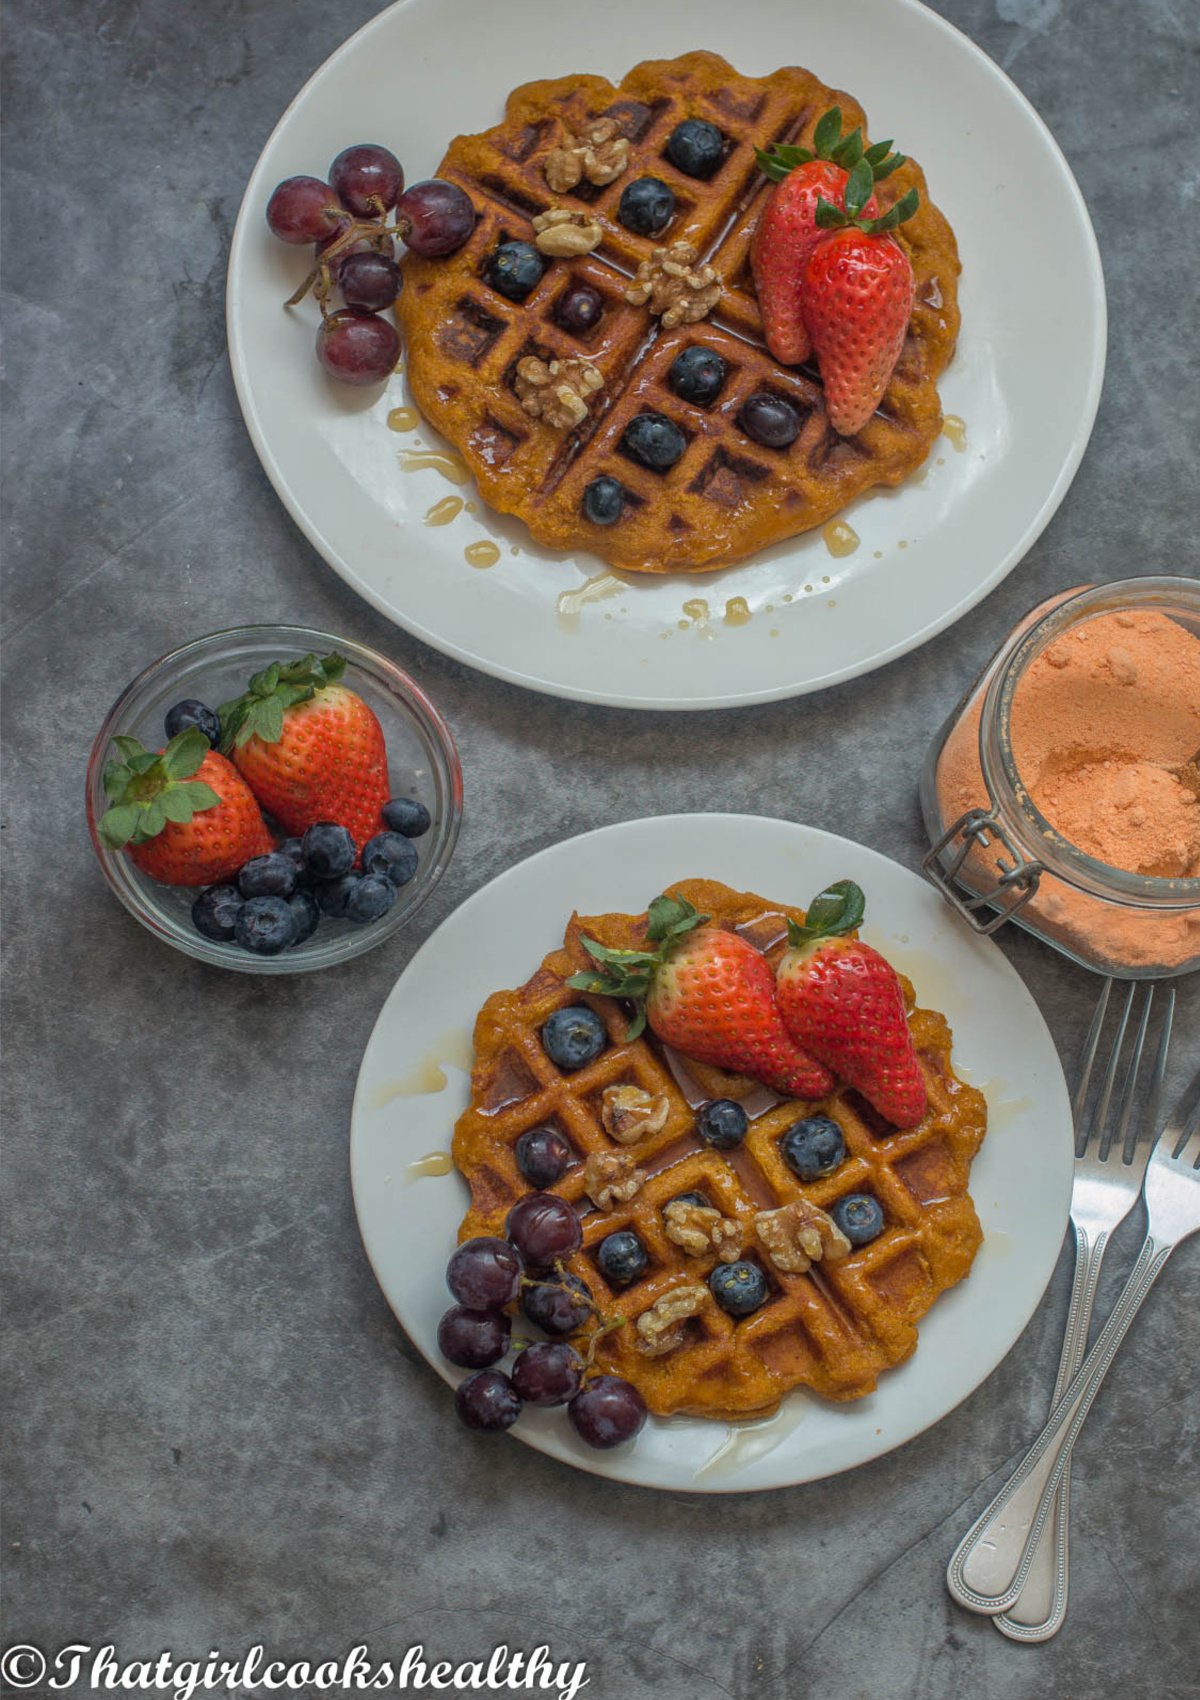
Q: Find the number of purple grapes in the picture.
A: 13